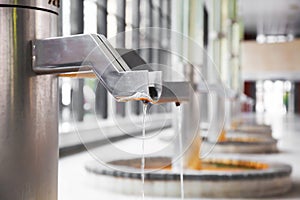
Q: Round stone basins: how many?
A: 3